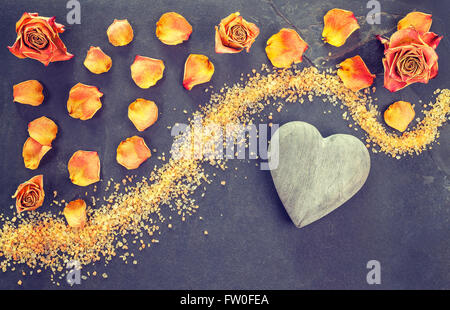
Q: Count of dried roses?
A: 4